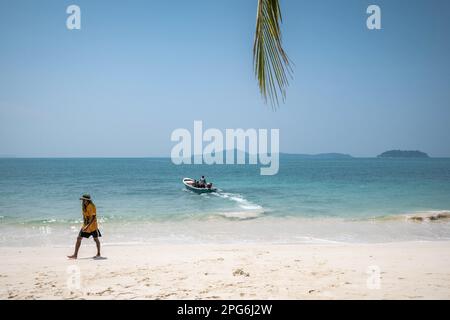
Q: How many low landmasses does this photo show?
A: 2